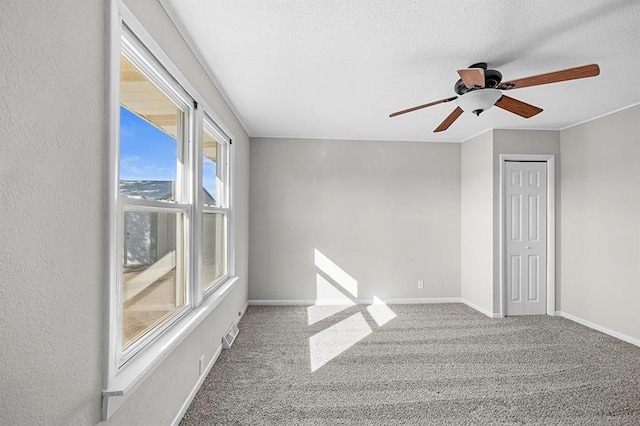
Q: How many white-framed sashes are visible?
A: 4